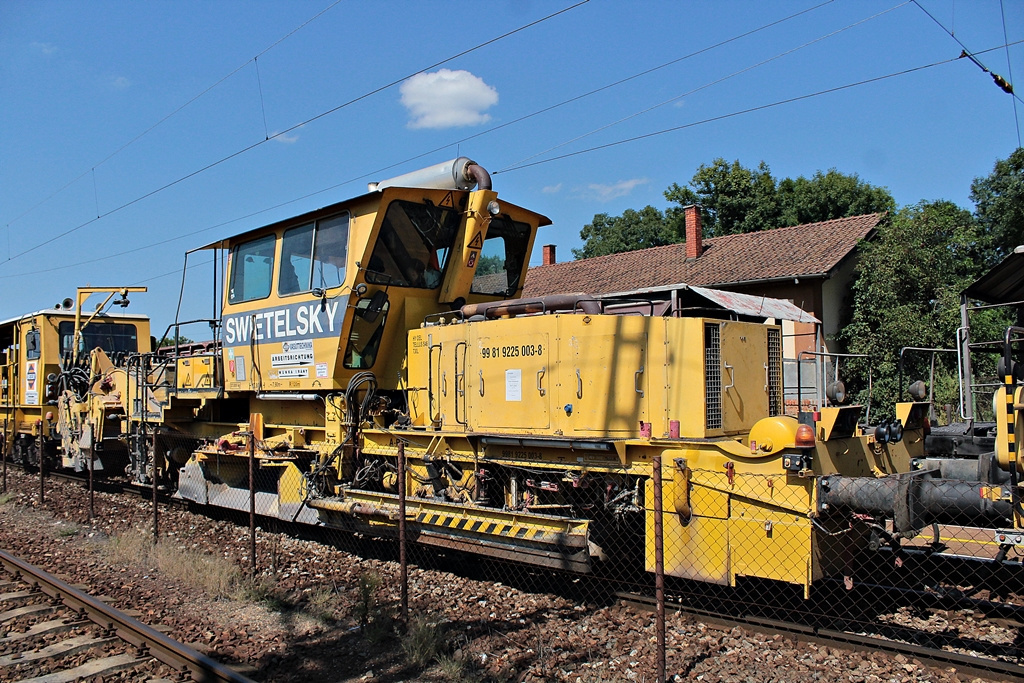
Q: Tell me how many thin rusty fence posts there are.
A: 7